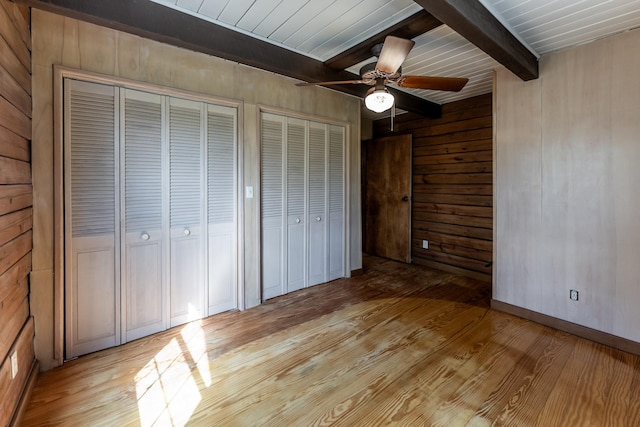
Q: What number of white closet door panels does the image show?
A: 8